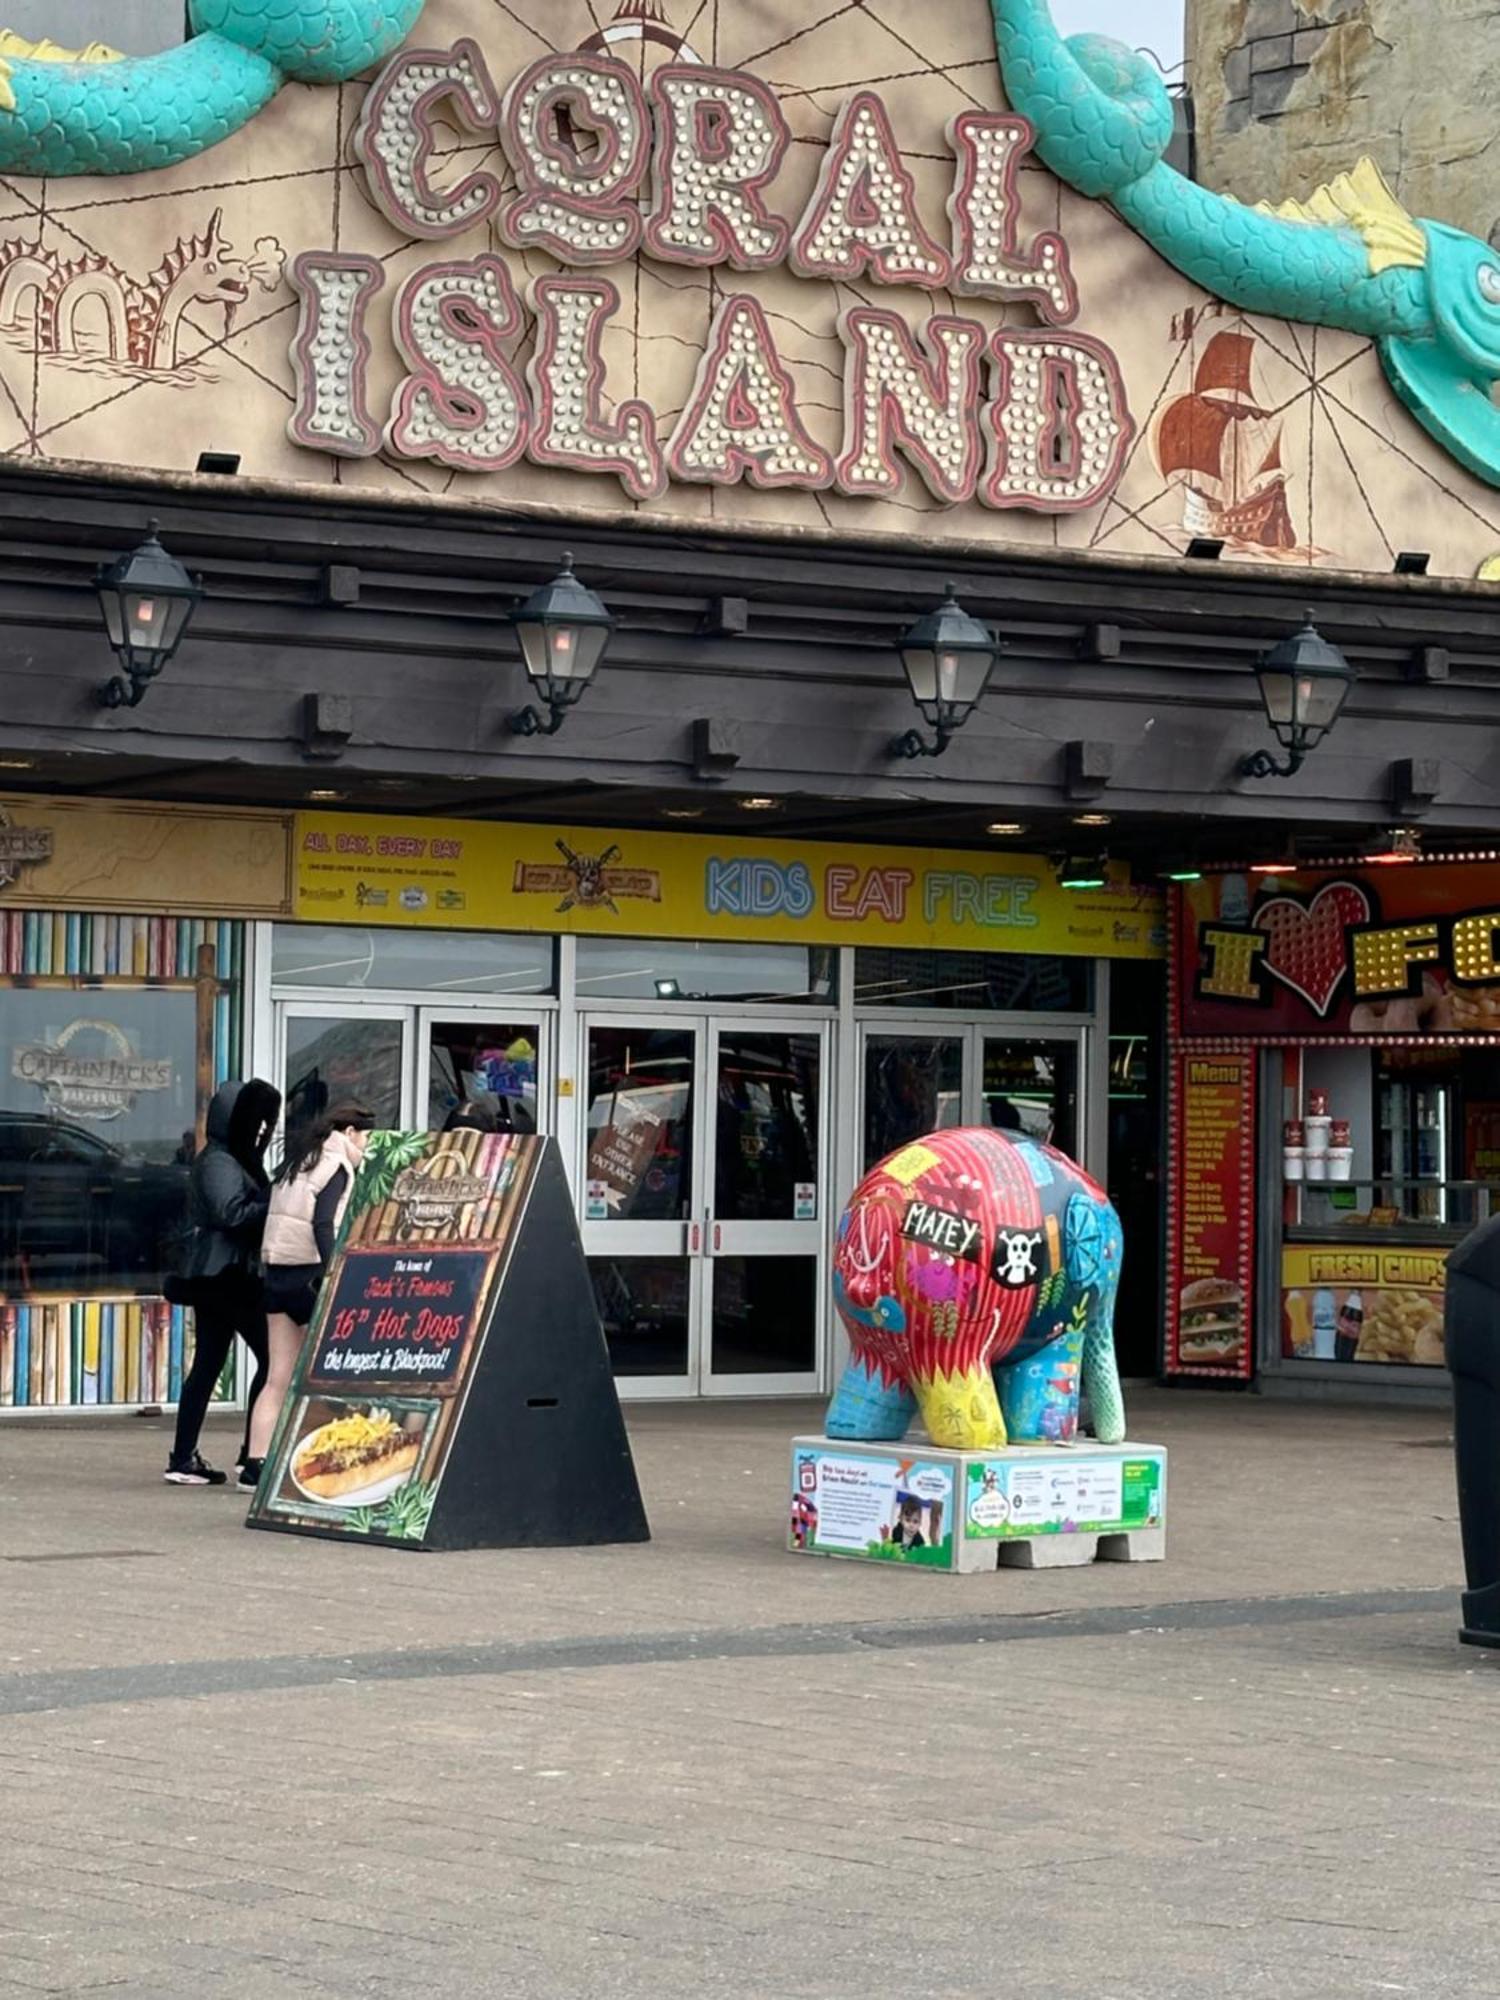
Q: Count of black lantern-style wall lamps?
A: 4